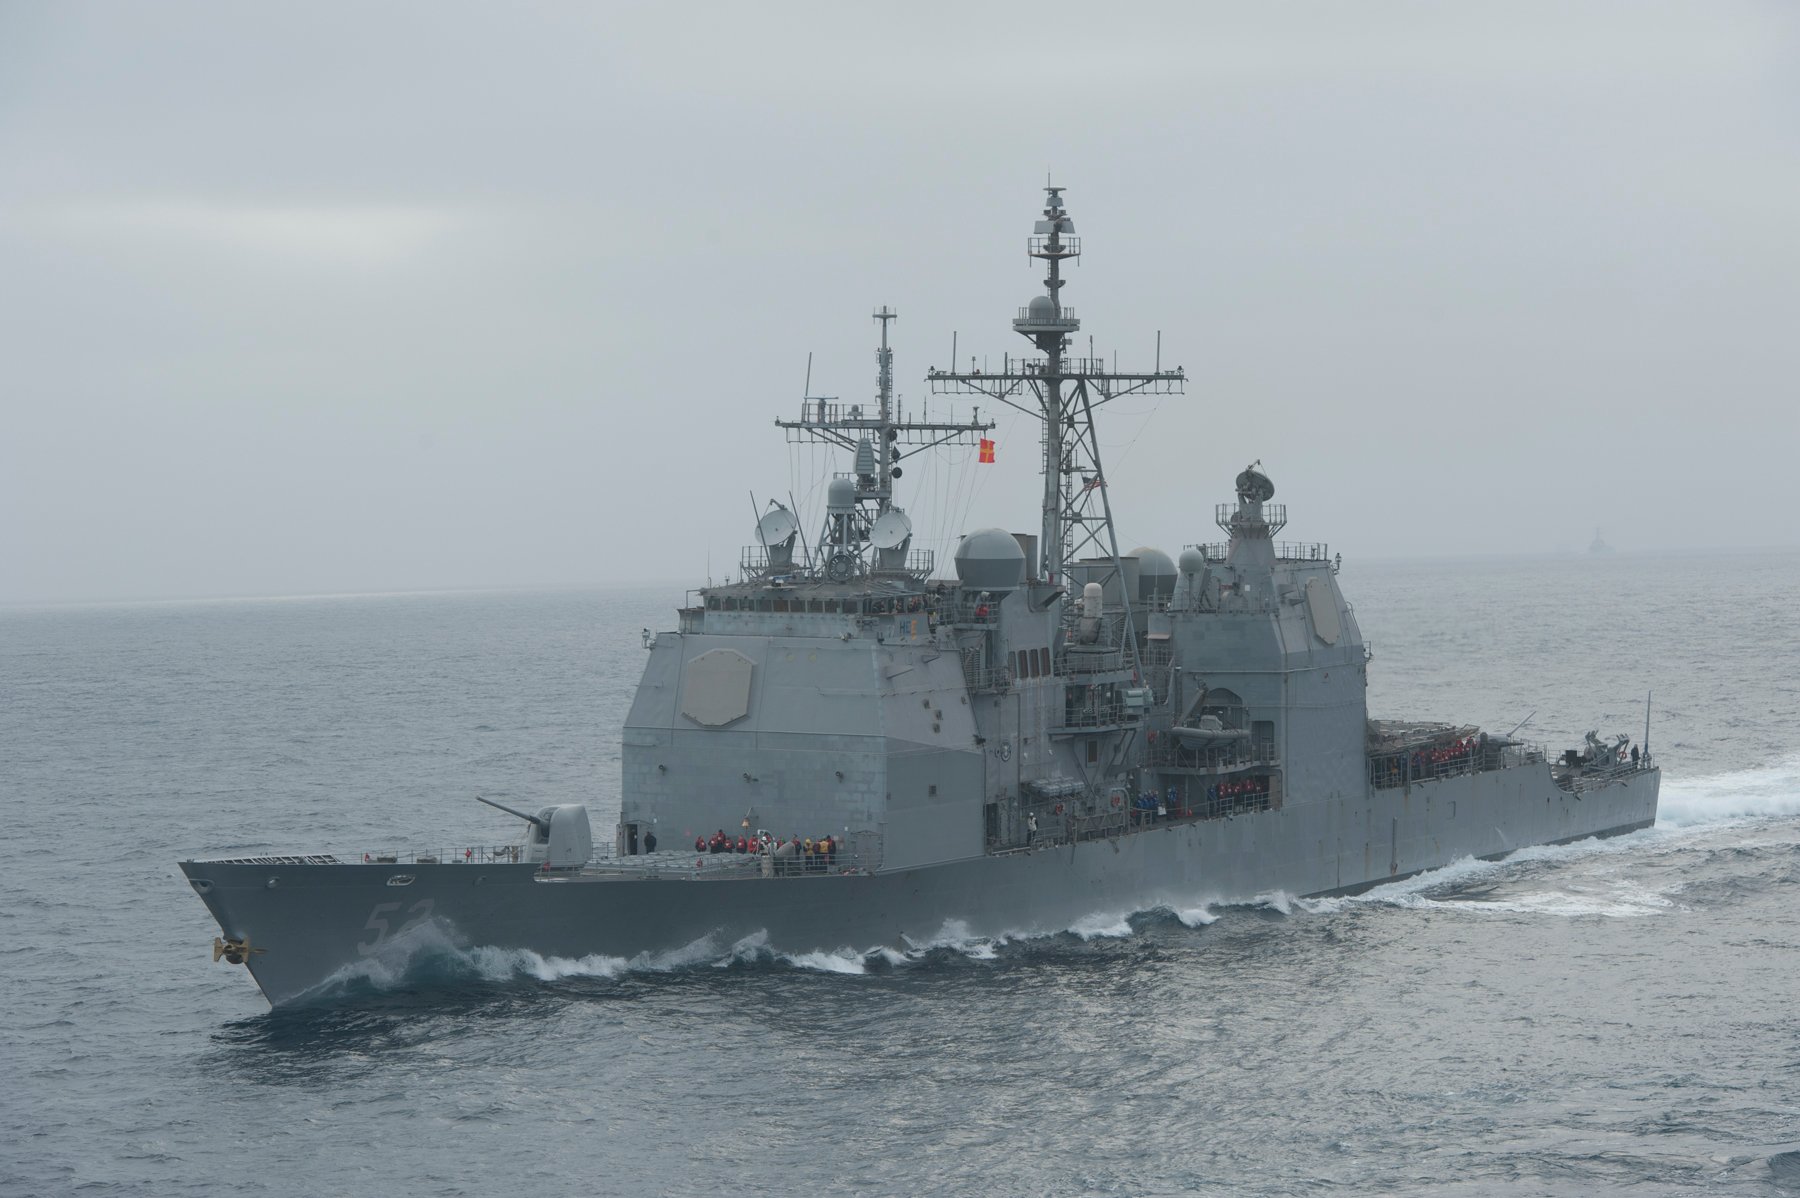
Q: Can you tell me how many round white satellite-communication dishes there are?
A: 2